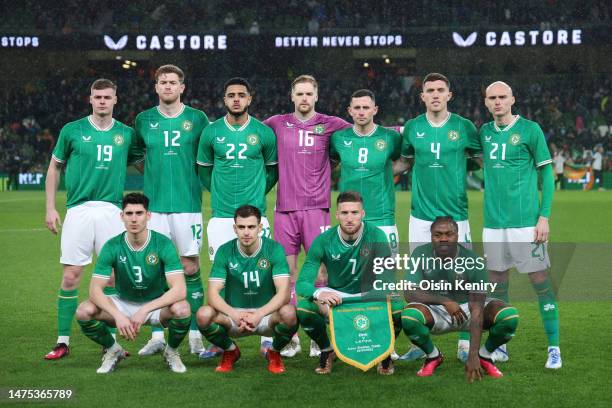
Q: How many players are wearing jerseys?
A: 11